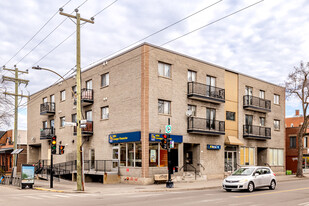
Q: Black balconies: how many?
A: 8